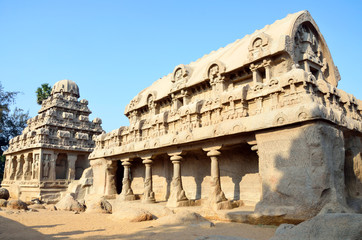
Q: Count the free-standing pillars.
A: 4